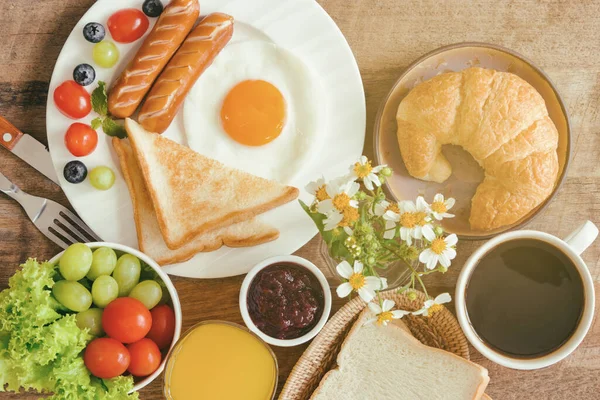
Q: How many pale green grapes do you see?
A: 9